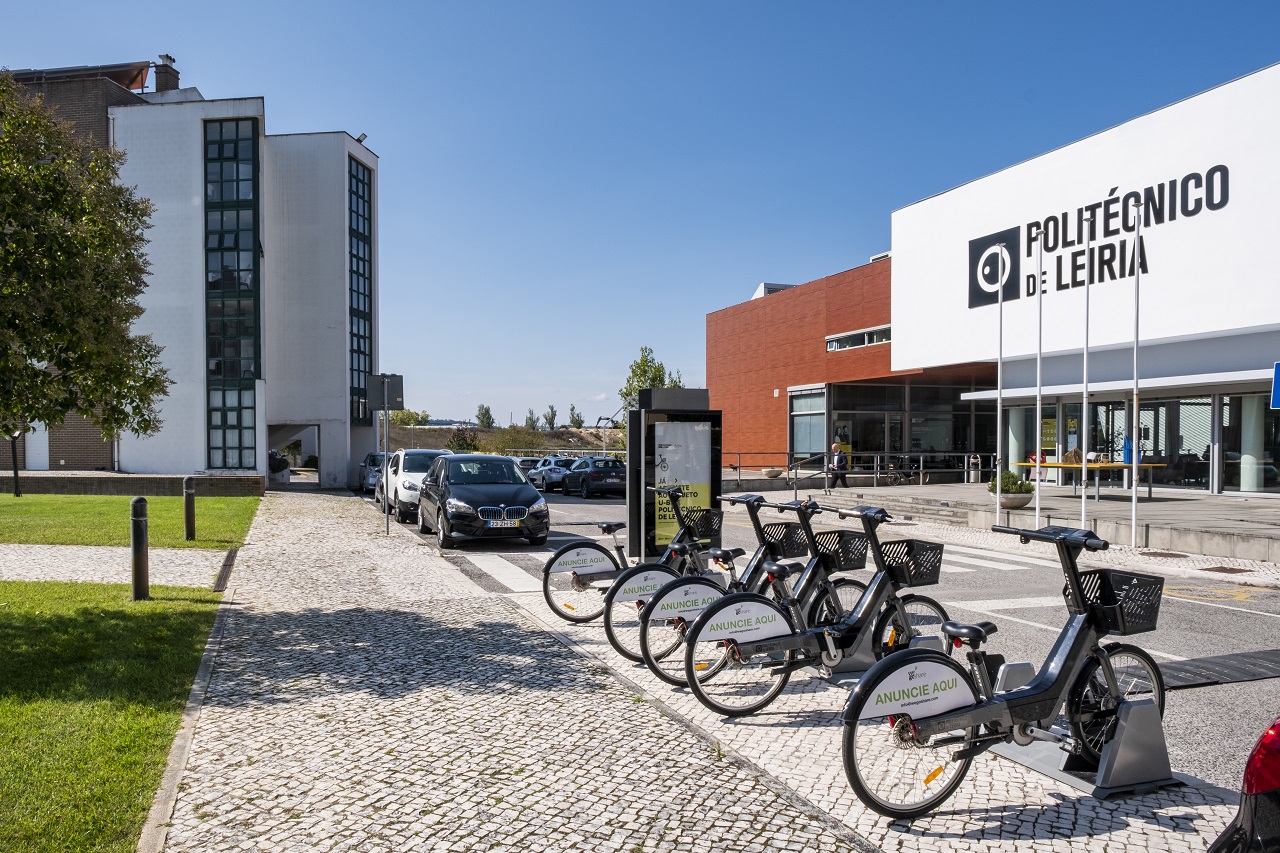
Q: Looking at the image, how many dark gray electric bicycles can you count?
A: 5